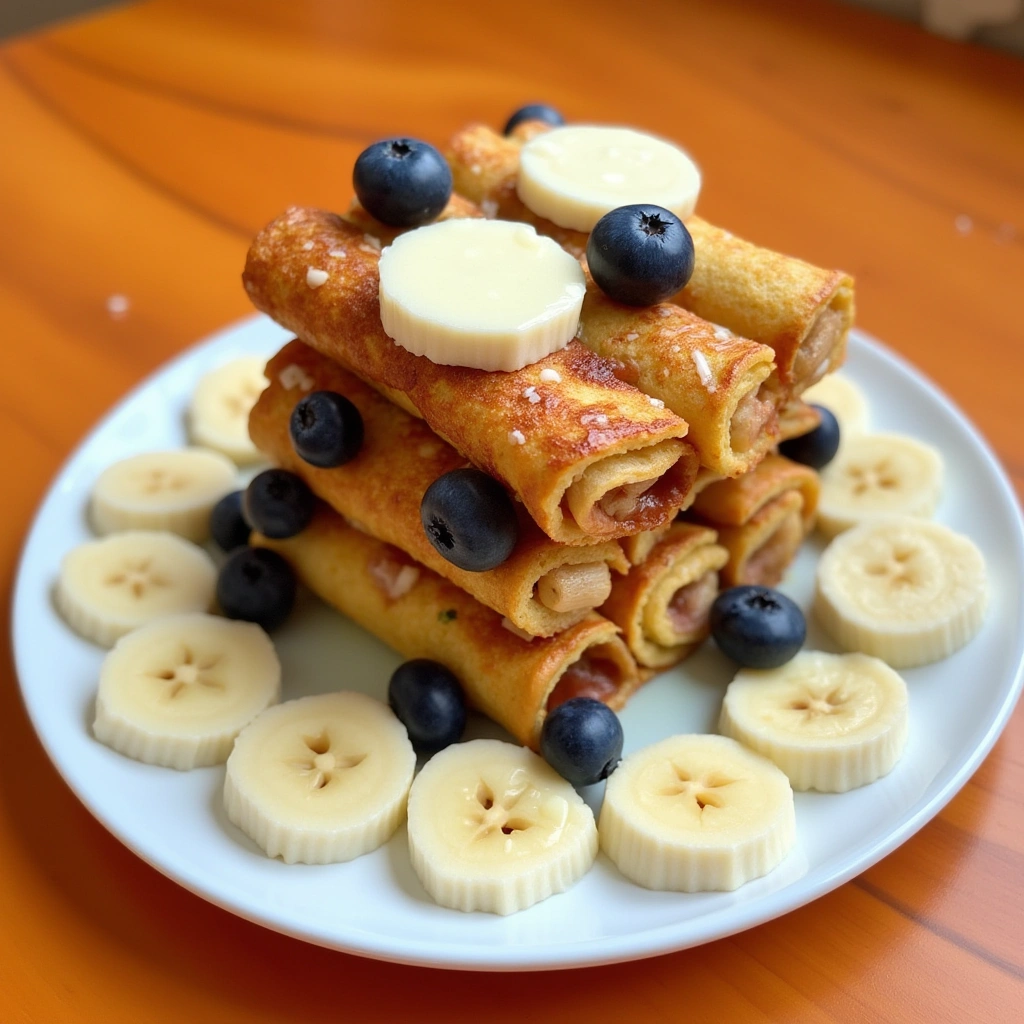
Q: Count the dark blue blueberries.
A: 12